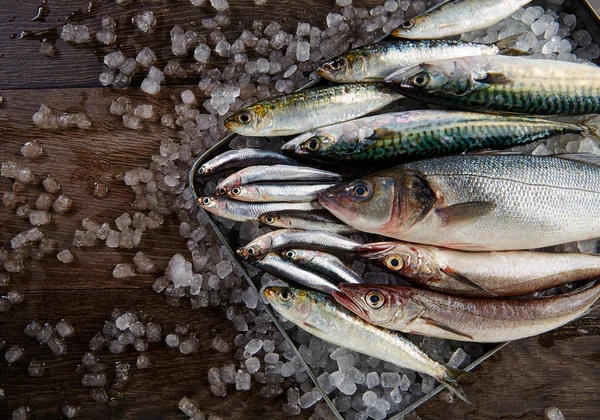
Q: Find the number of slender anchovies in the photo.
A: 8